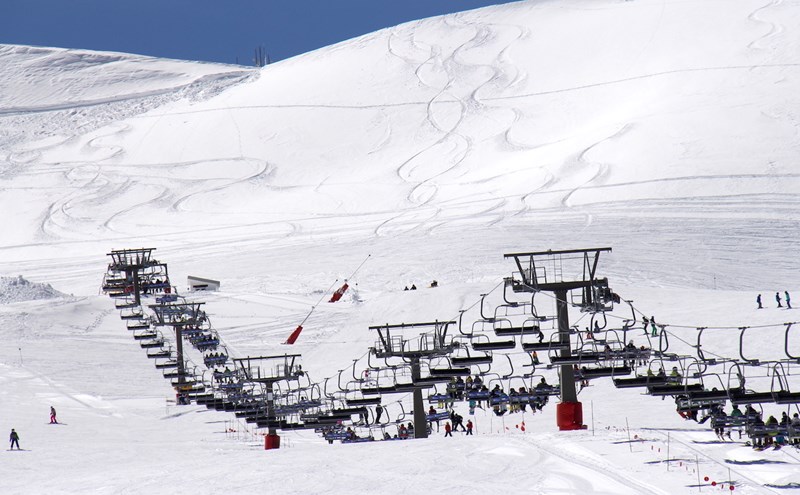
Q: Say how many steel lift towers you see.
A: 5